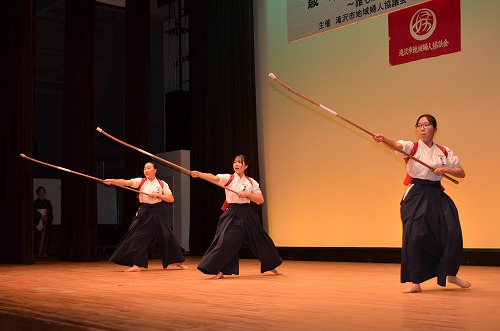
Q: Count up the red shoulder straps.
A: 6